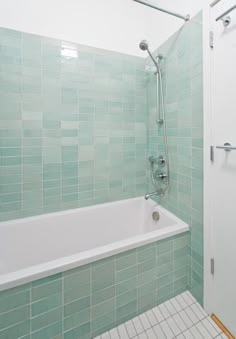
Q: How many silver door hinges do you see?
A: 3